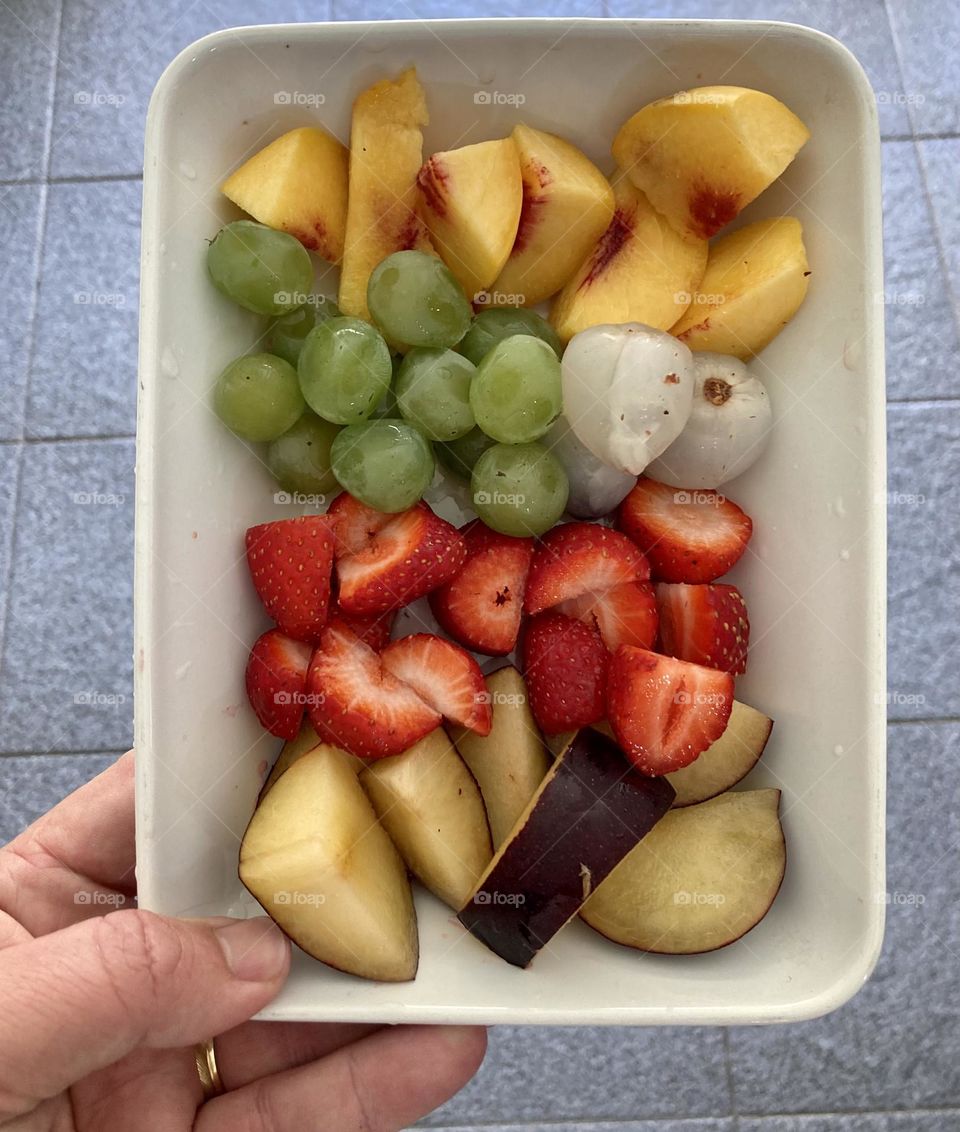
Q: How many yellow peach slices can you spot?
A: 7